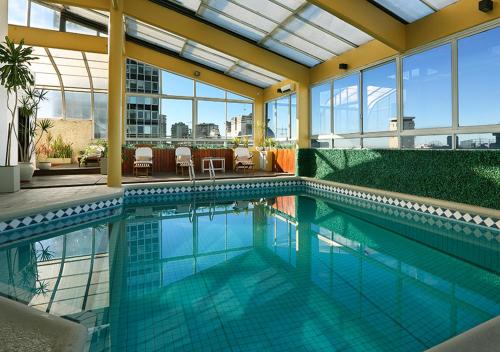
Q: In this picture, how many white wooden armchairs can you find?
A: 3